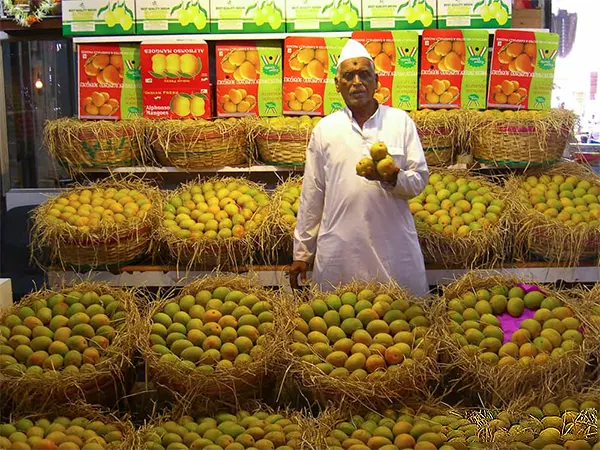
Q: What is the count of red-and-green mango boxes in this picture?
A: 6